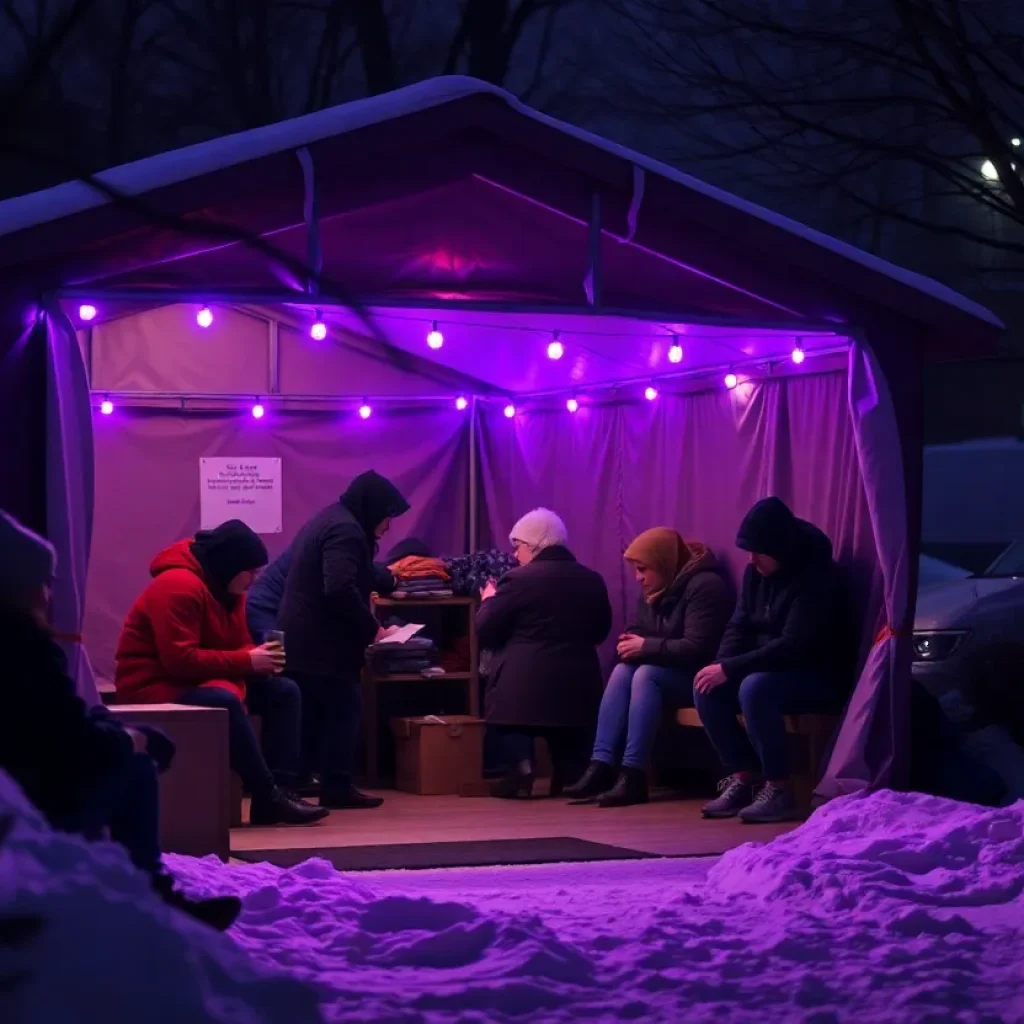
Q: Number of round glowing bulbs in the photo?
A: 15